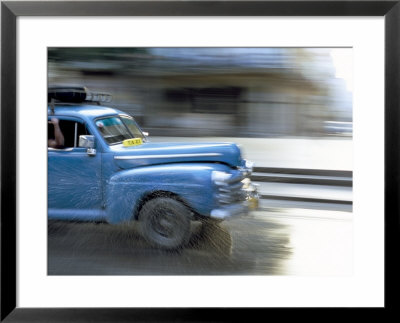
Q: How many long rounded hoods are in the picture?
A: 1